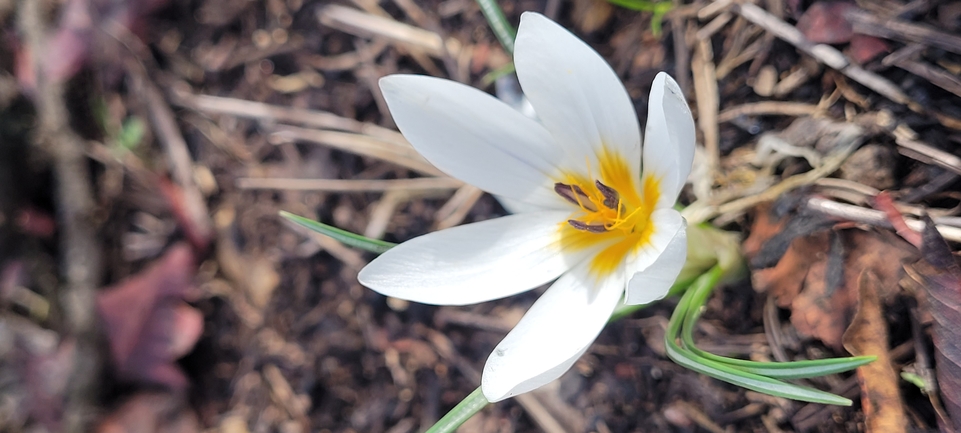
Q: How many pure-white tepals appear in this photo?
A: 6